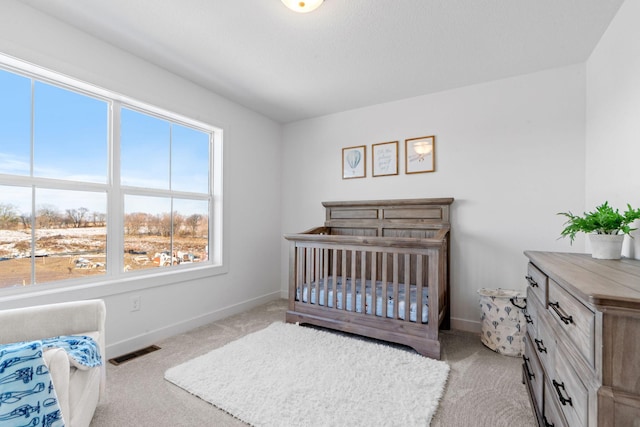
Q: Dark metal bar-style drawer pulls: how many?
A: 7